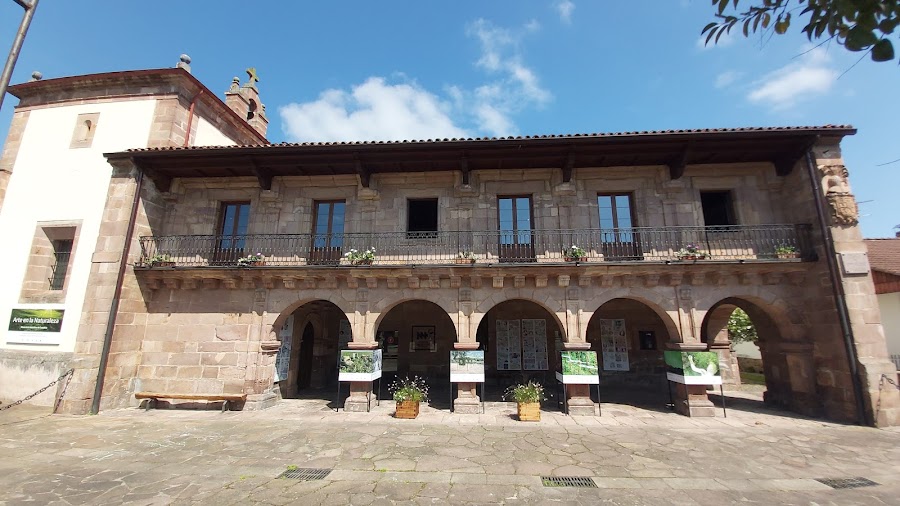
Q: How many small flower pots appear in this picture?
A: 7